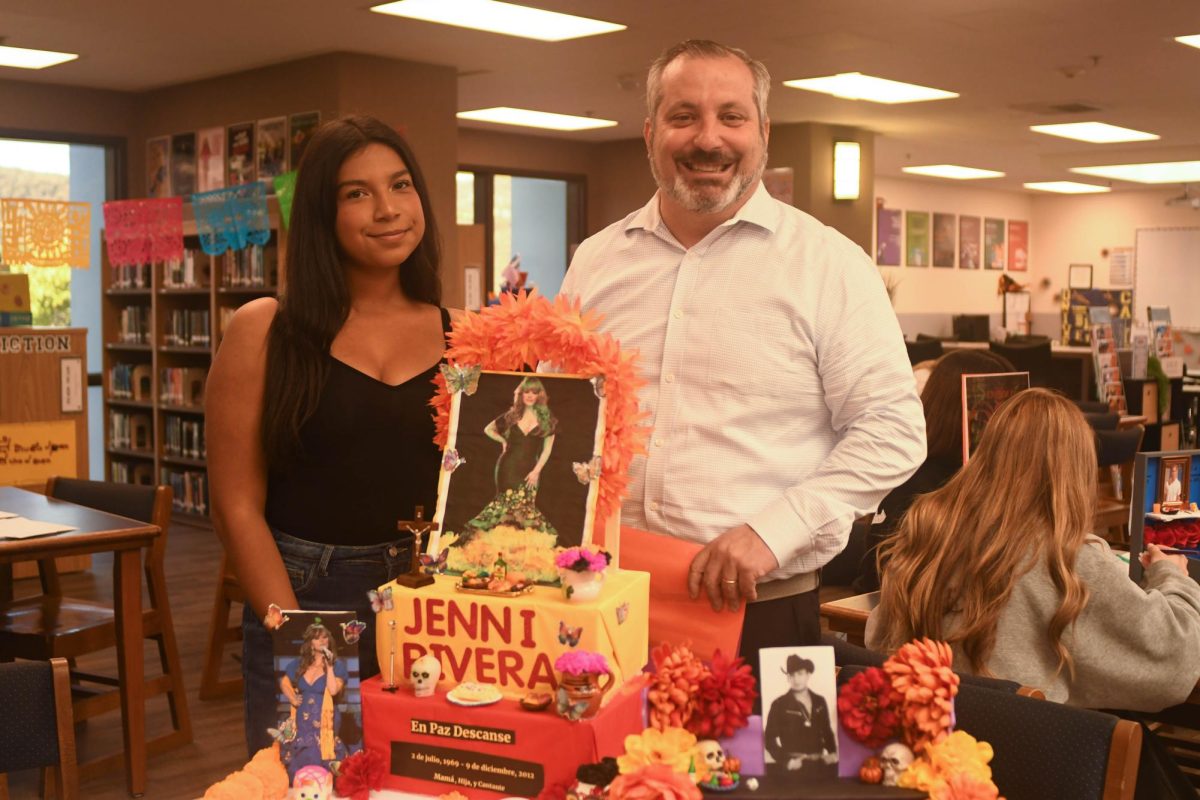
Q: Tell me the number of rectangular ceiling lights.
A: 9